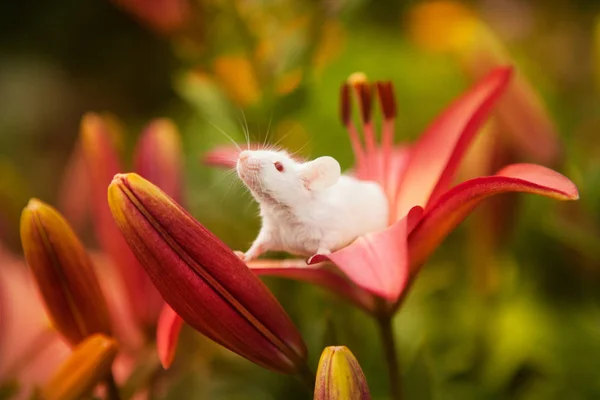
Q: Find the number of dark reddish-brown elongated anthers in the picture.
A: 3